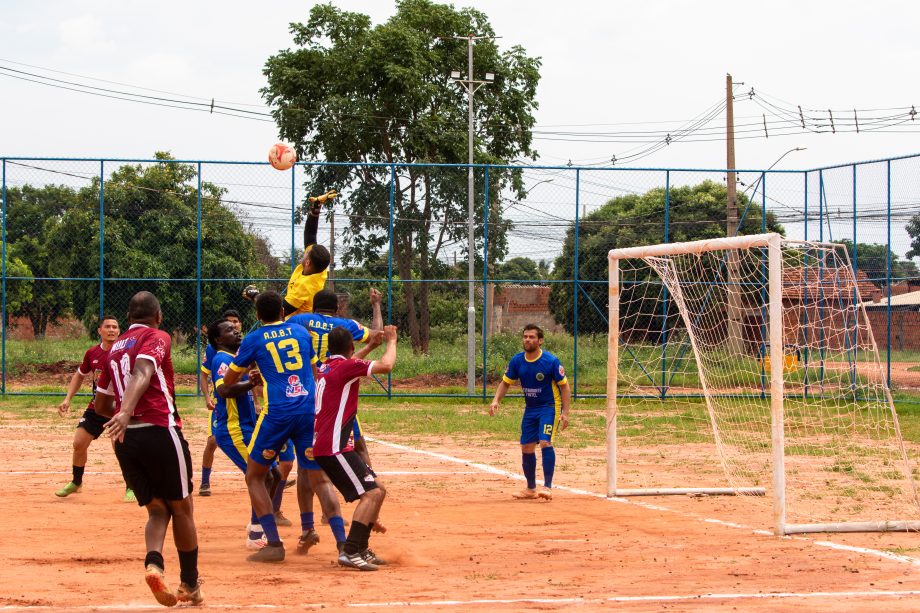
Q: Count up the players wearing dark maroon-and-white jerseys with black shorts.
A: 3